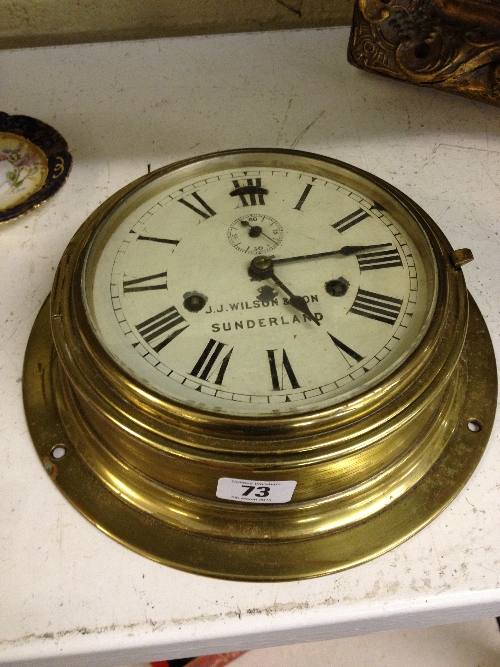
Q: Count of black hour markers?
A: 12